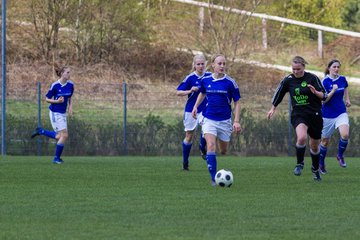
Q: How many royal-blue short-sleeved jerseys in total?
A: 4